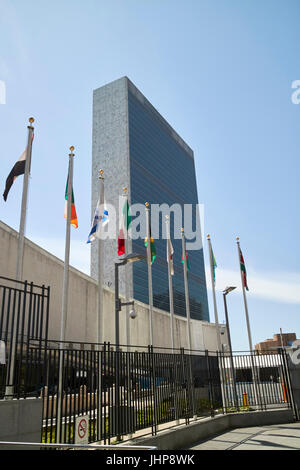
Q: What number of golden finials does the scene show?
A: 9